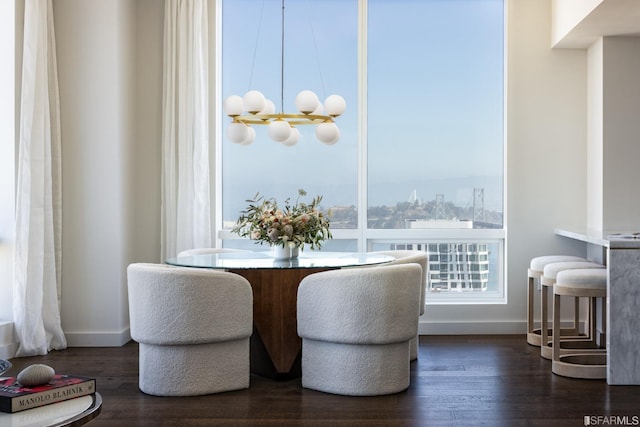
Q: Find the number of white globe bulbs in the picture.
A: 12